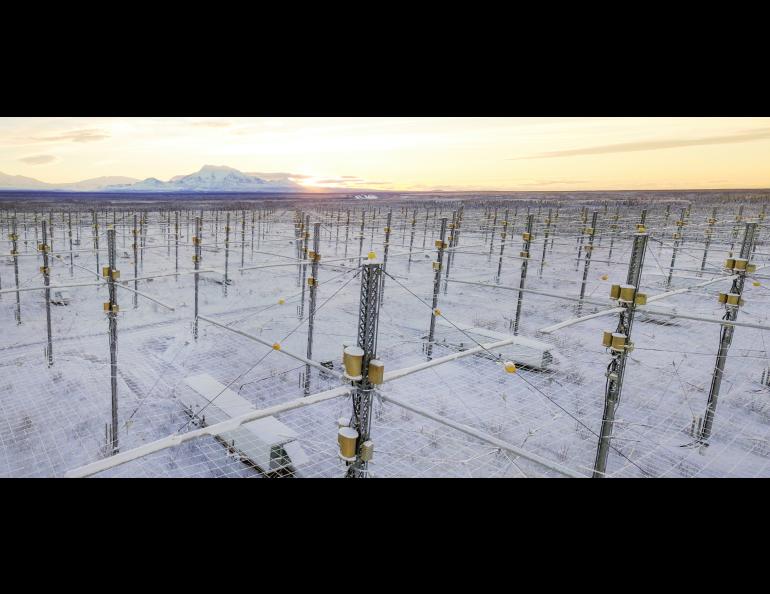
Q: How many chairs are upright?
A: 0